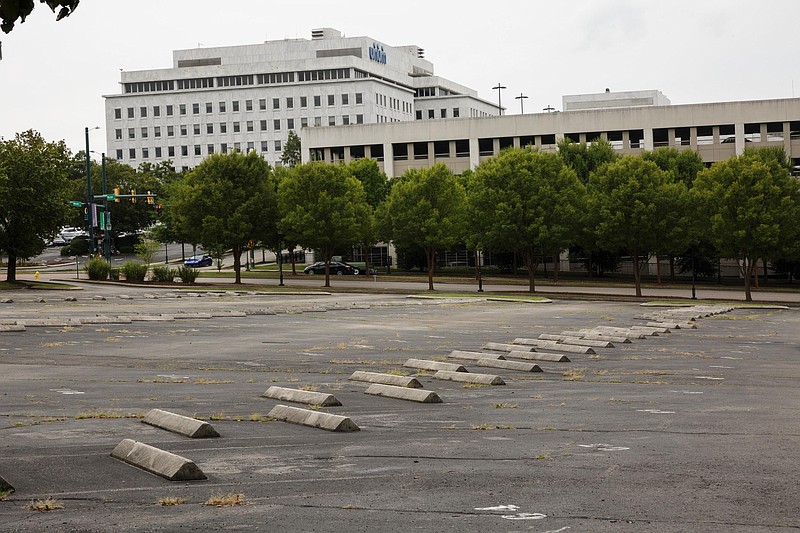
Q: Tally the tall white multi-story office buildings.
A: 1